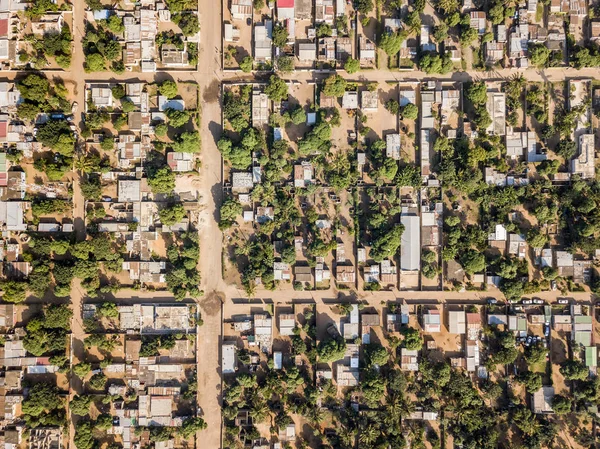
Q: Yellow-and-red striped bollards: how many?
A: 0